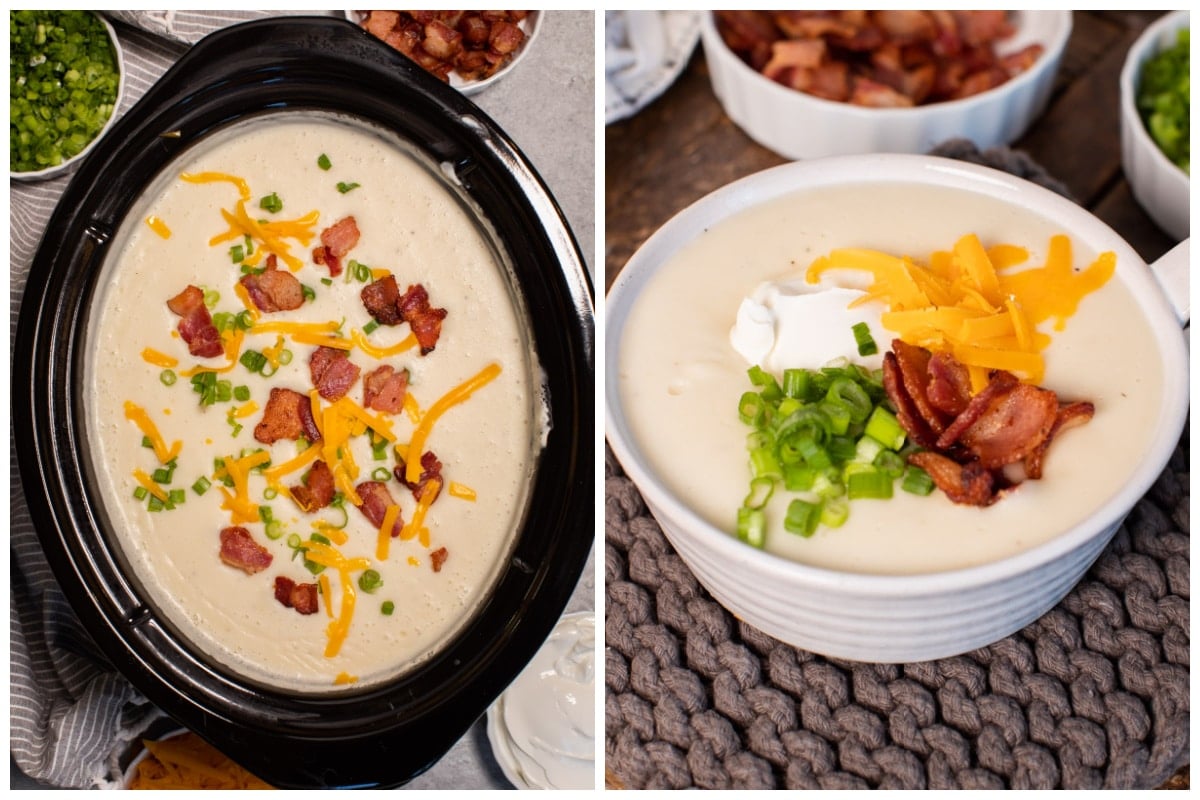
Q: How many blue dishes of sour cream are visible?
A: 0